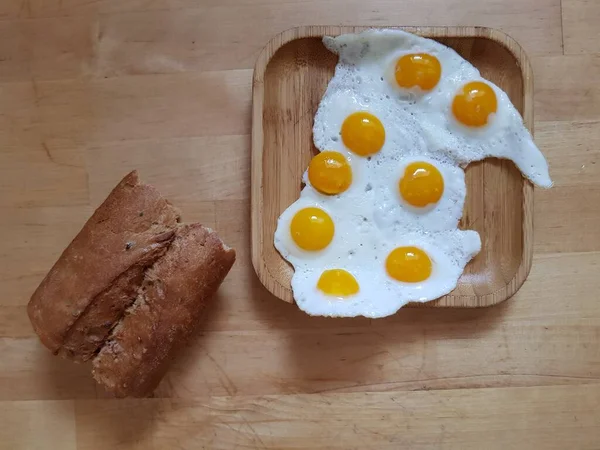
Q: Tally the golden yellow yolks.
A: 8